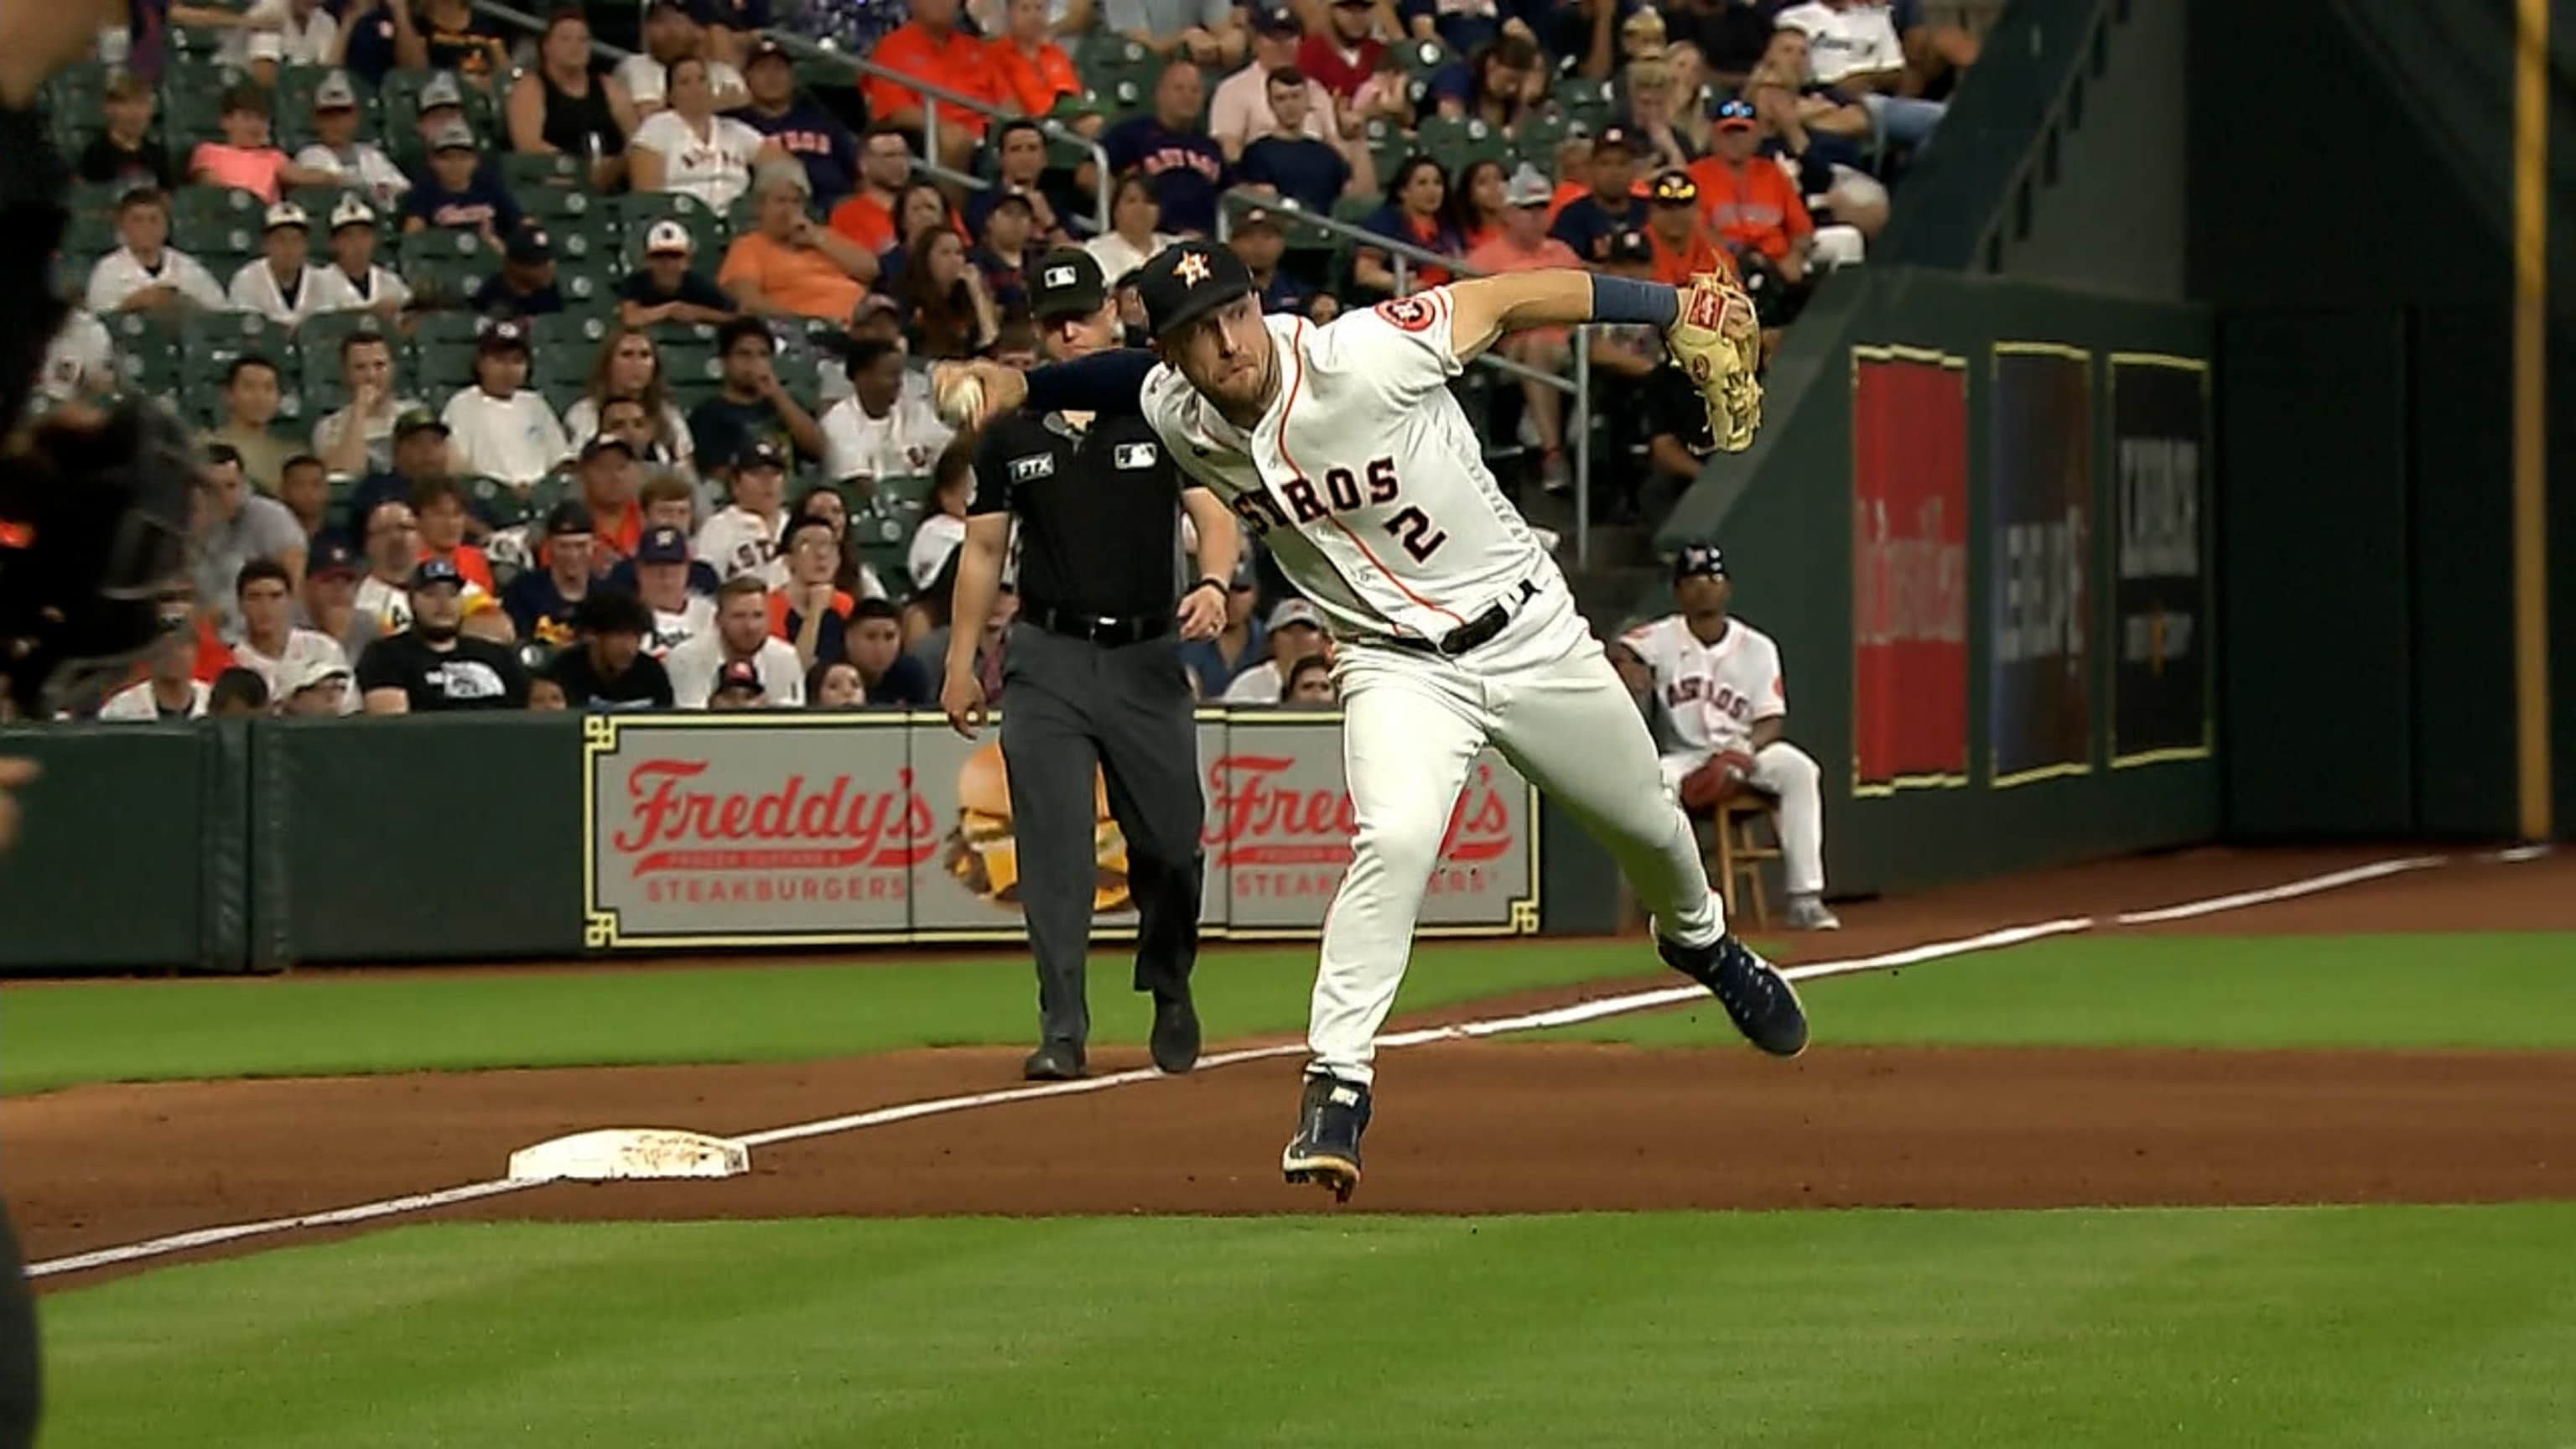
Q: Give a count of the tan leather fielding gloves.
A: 1